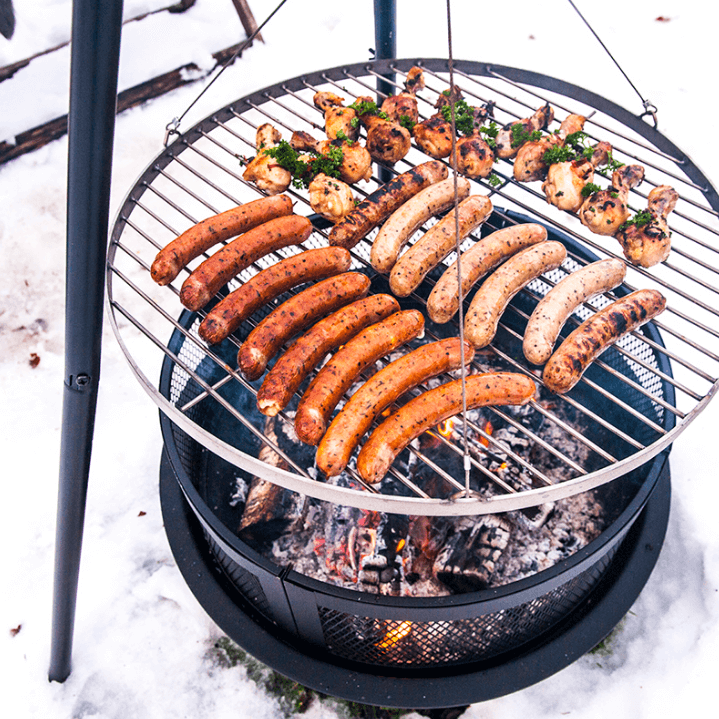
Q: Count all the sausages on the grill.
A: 15